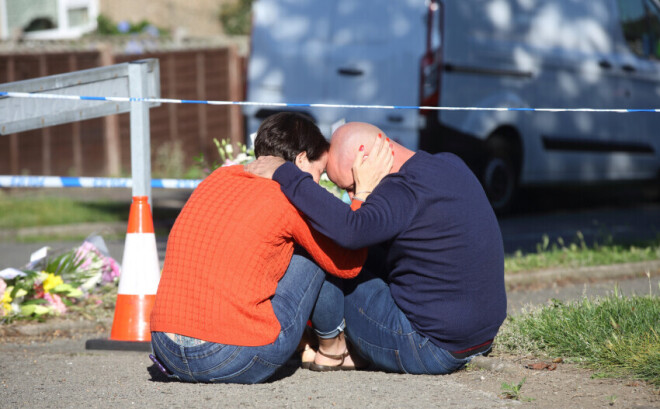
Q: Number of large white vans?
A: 1